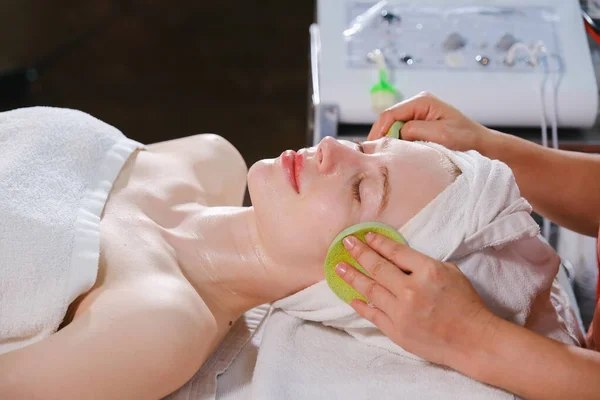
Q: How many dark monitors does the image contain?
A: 0